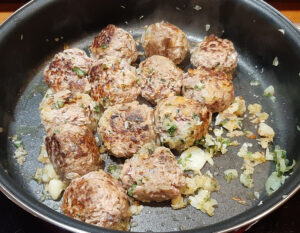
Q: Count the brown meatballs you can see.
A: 13